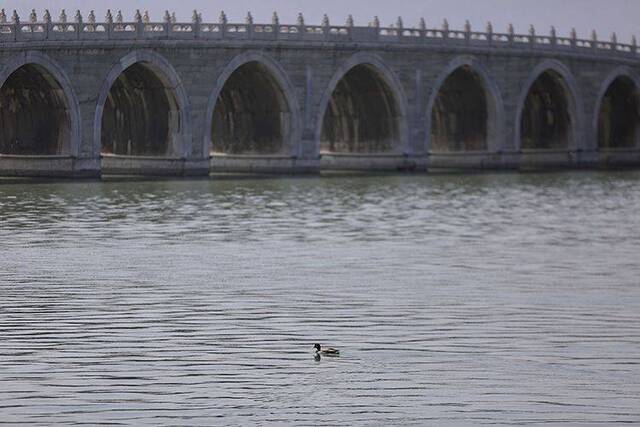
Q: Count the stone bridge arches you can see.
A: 7